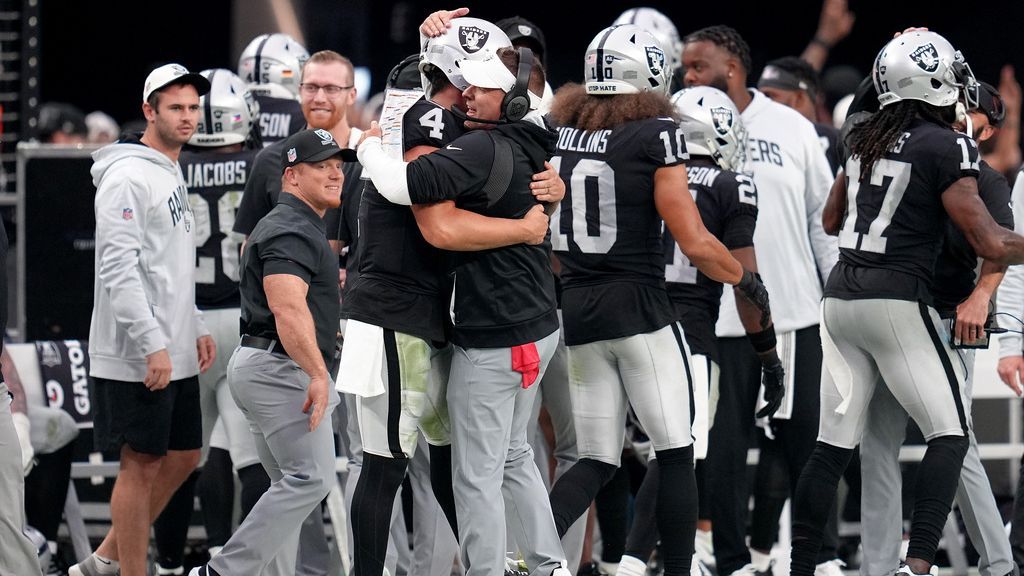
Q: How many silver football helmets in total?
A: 7